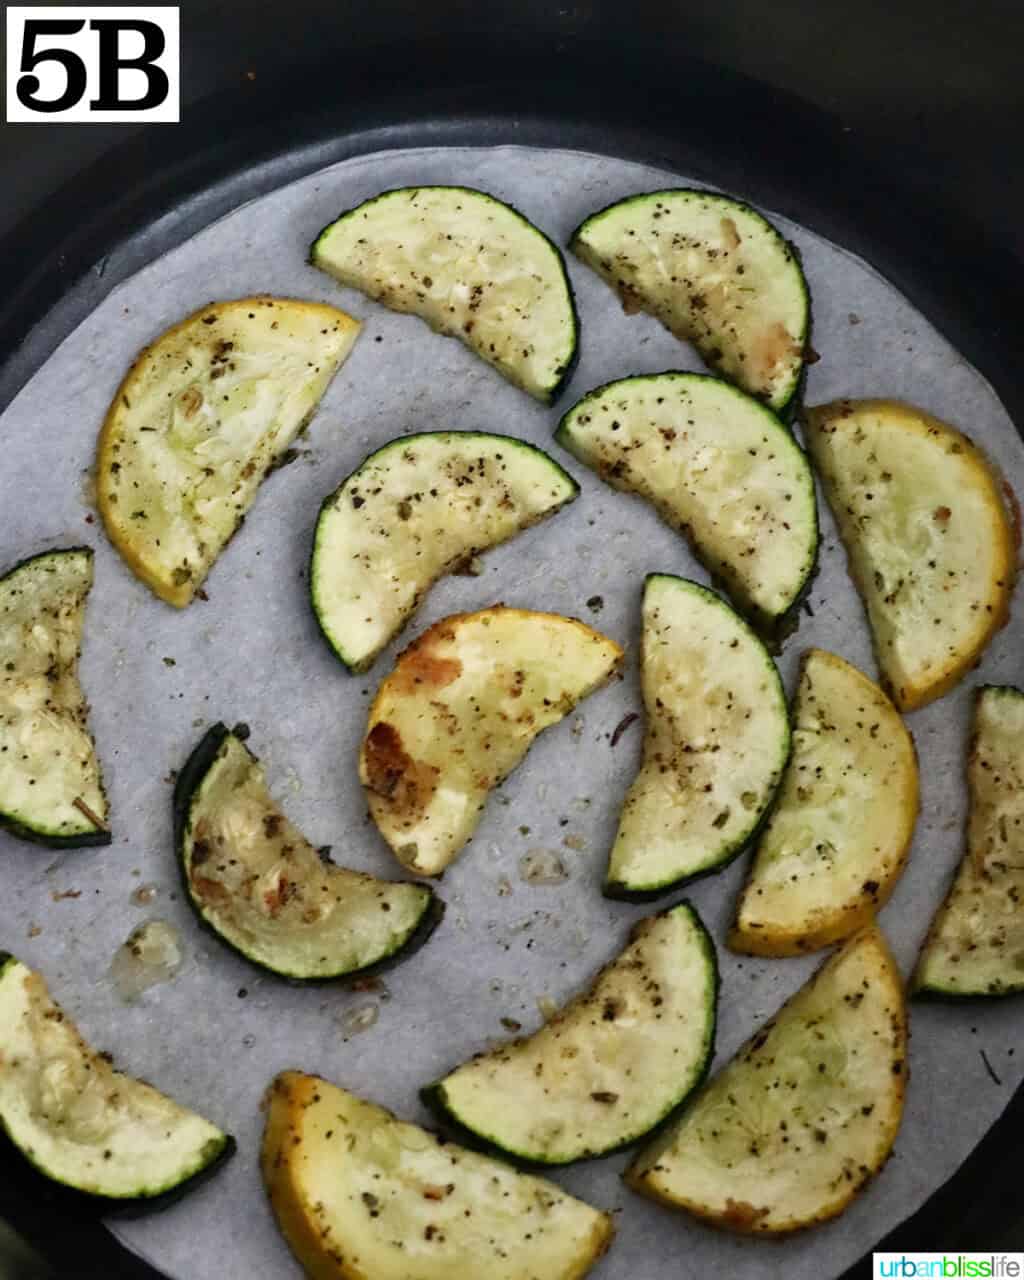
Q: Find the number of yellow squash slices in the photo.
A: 6